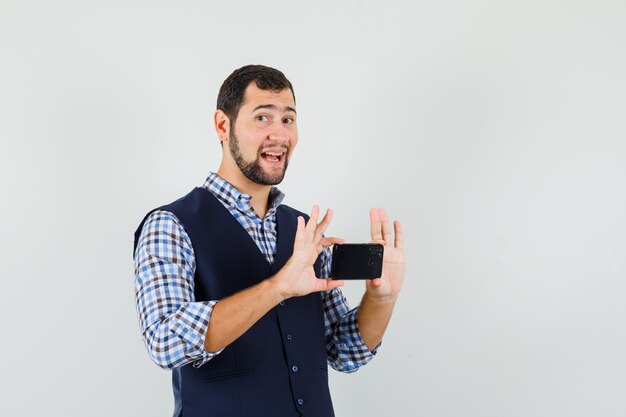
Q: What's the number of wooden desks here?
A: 0